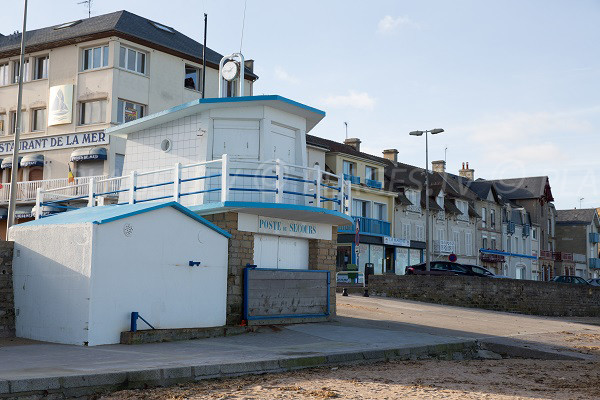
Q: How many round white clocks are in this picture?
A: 1